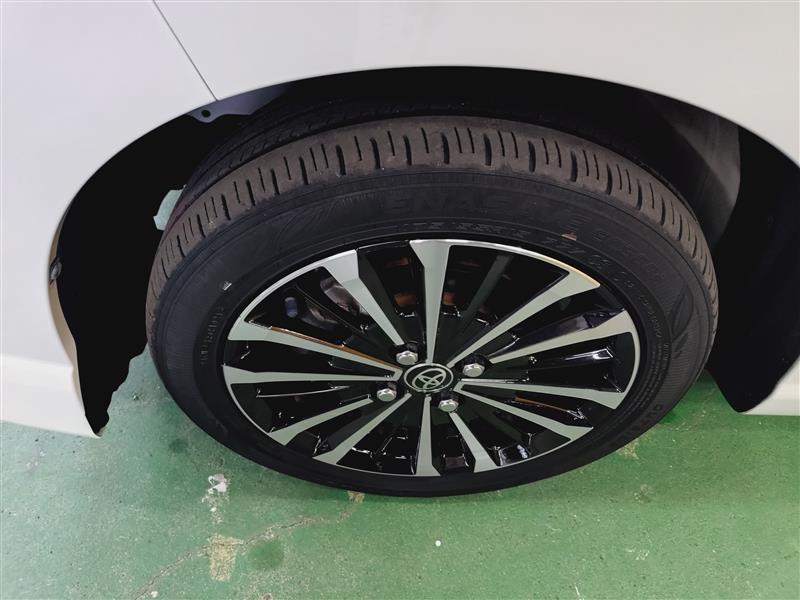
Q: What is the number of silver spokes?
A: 12